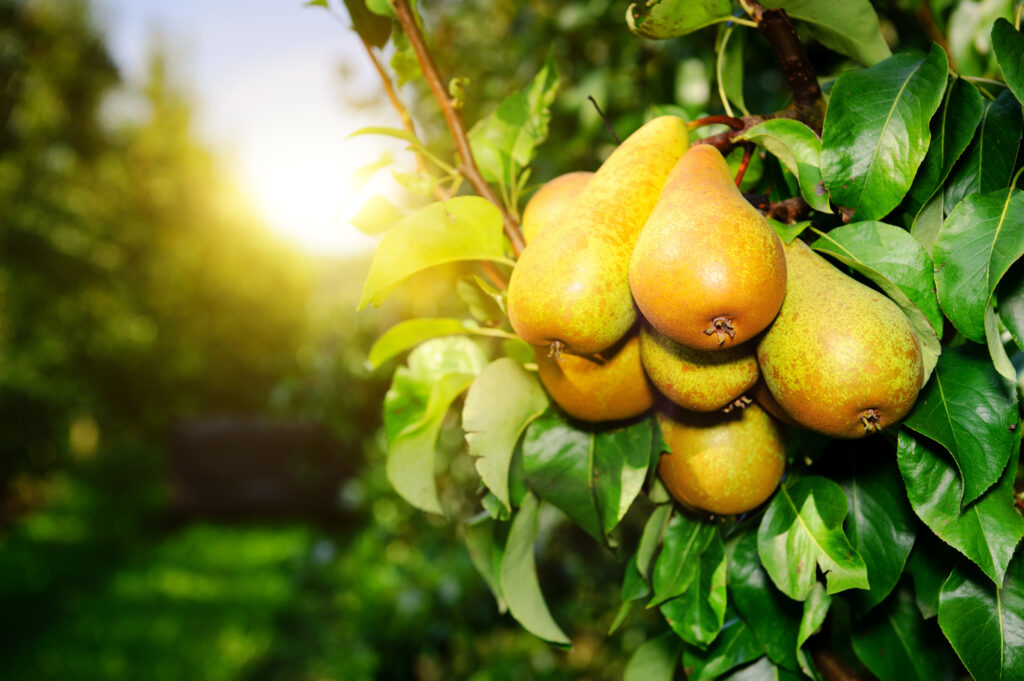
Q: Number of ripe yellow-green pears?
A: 7